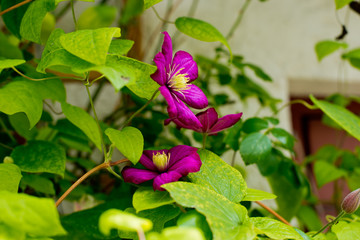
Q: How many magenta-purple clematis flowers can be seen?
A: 3